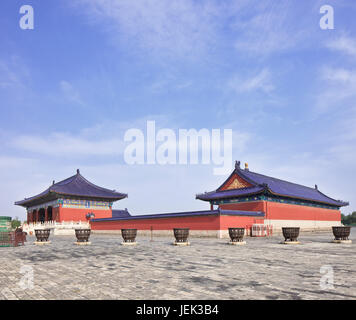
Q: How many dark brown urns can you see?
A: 7